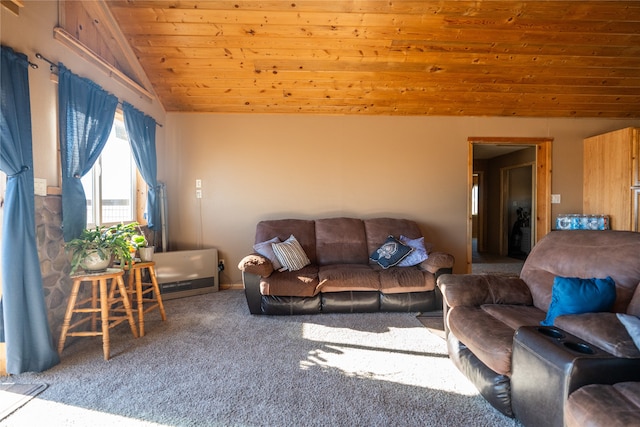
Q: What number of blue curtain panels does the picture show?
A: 3